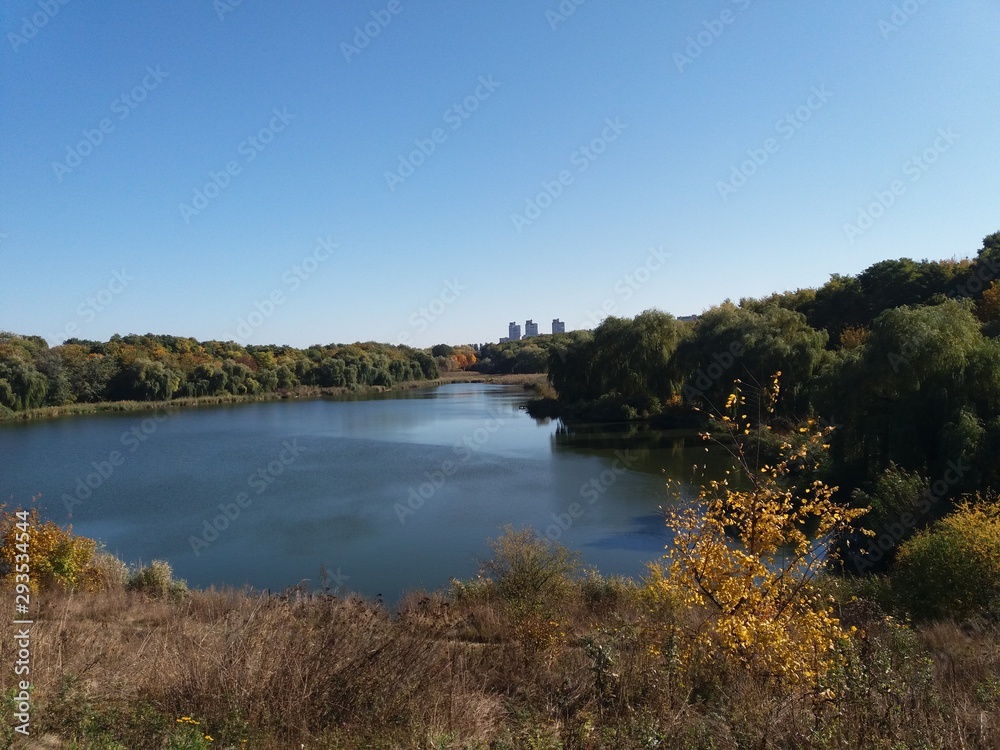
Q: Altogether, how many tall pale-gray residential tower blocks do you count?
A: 3